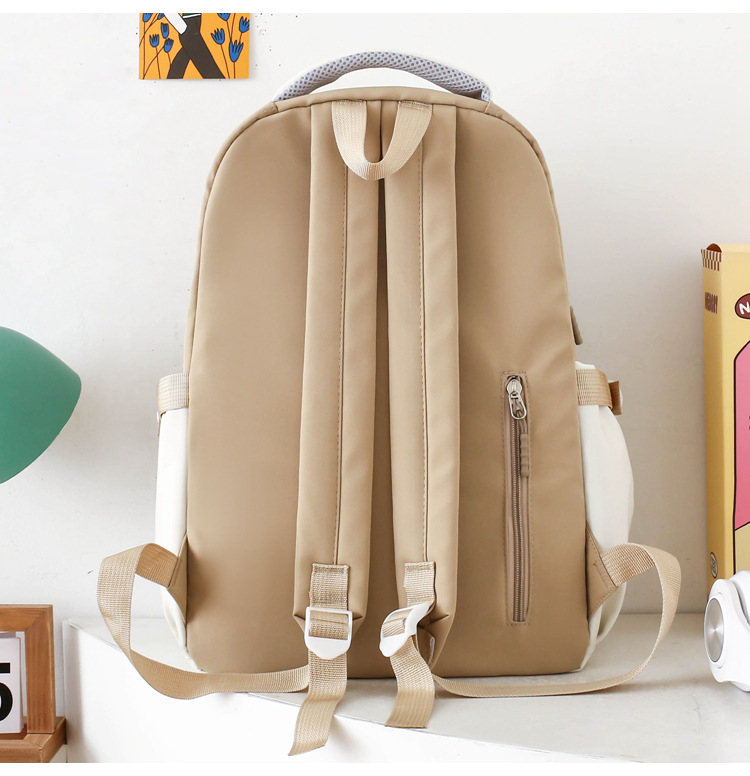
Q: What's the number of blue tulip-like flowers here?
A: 9